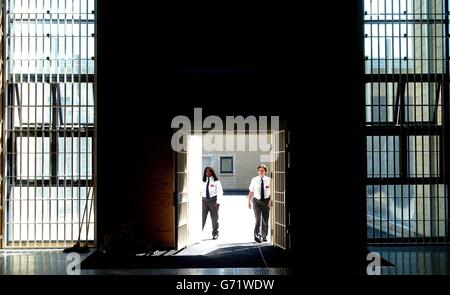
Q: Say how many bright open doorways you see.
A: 1